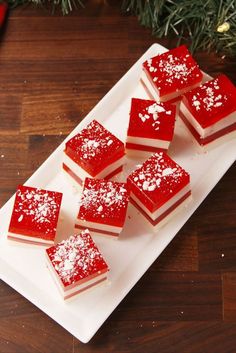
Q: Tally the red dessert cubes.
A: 8